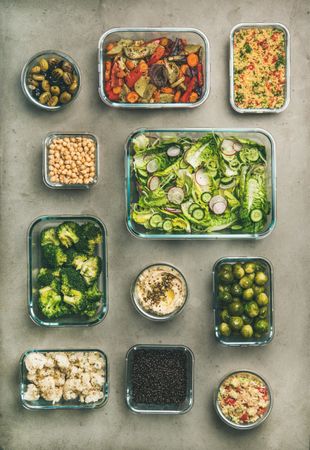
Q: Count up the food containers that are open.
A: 11